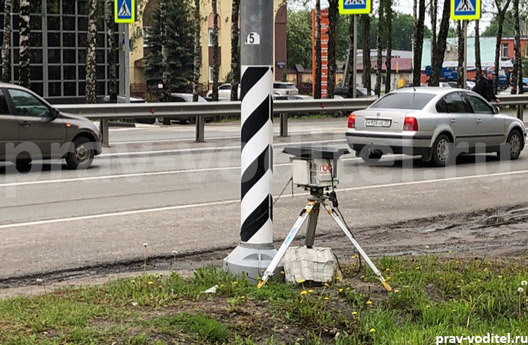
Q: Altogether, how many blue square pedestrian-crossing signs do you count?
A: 3